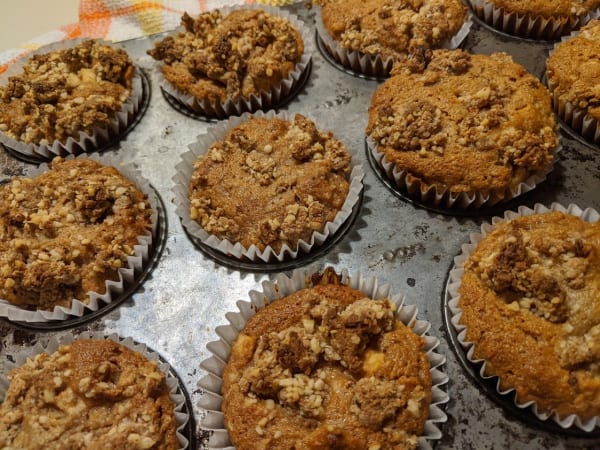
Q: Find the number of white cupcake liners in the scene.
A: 11